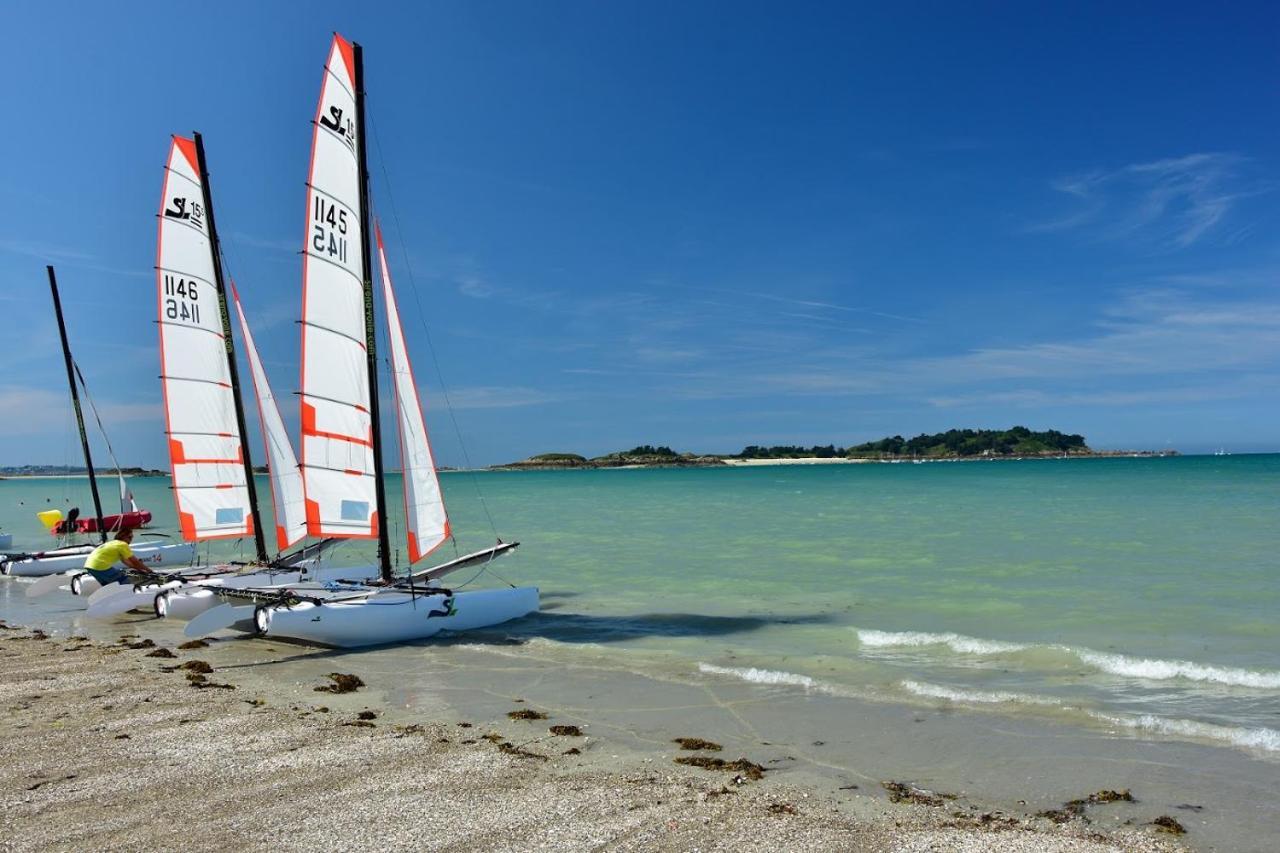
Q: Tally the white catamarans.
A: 3